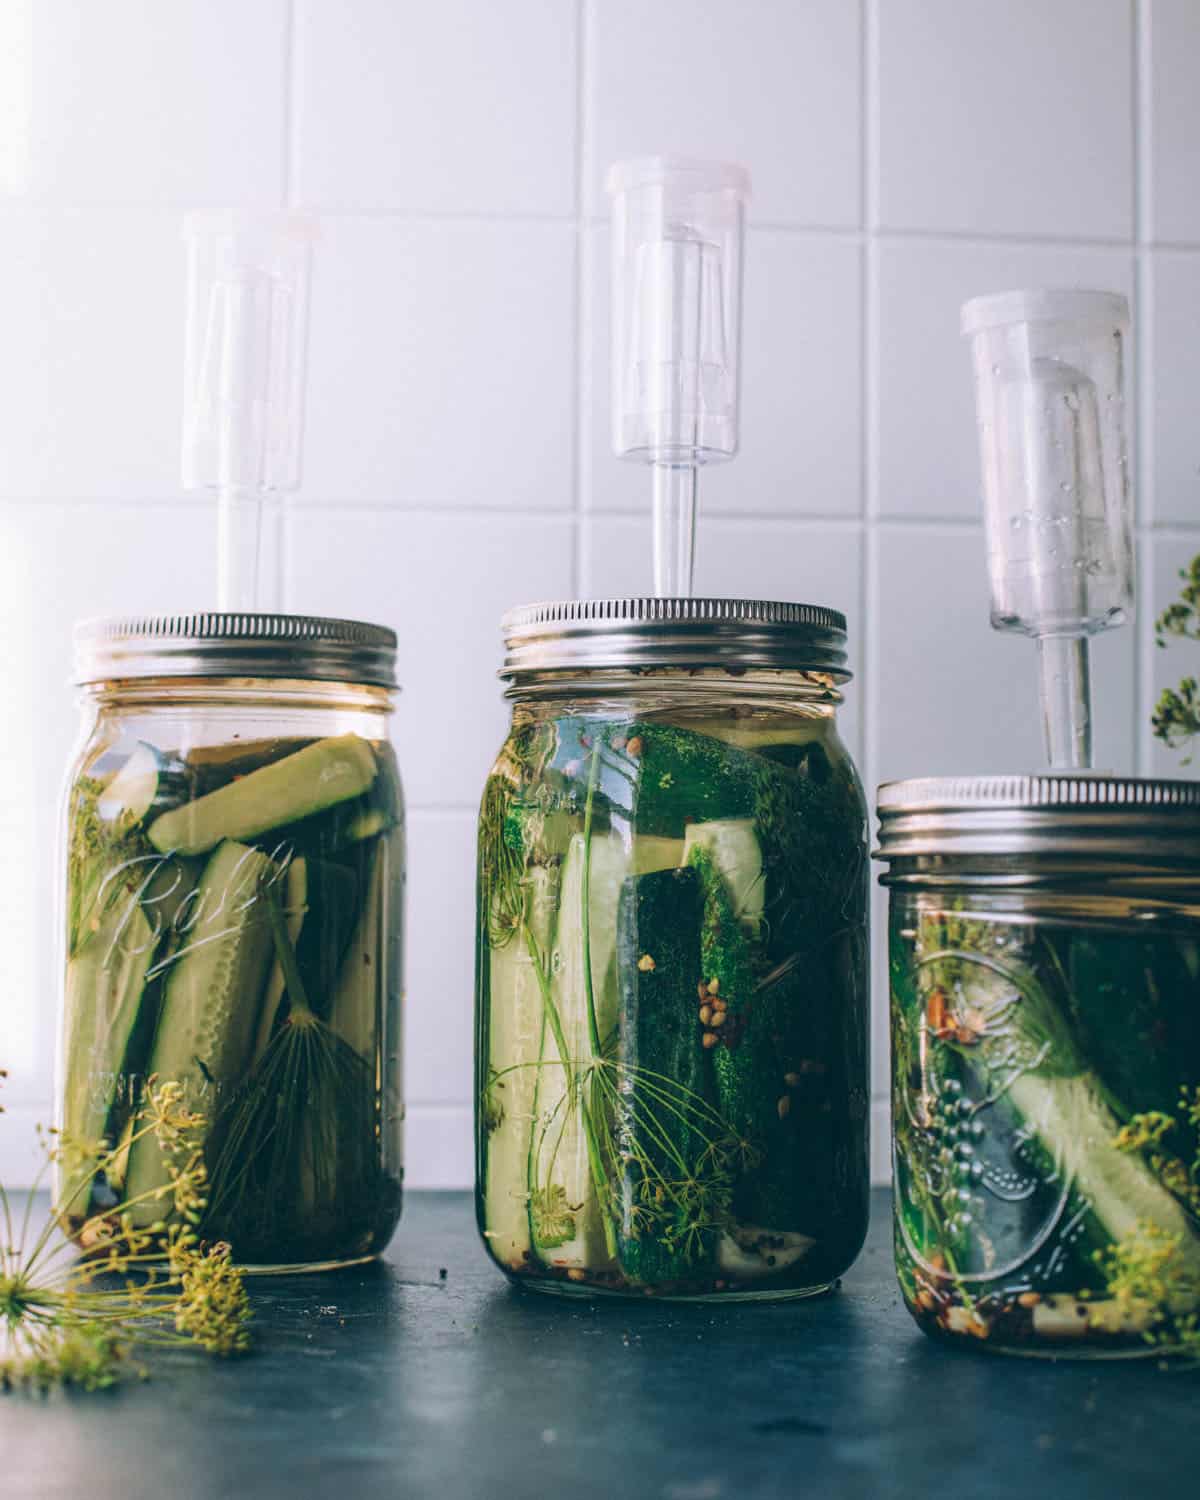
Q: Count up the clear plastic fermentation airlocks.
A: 3